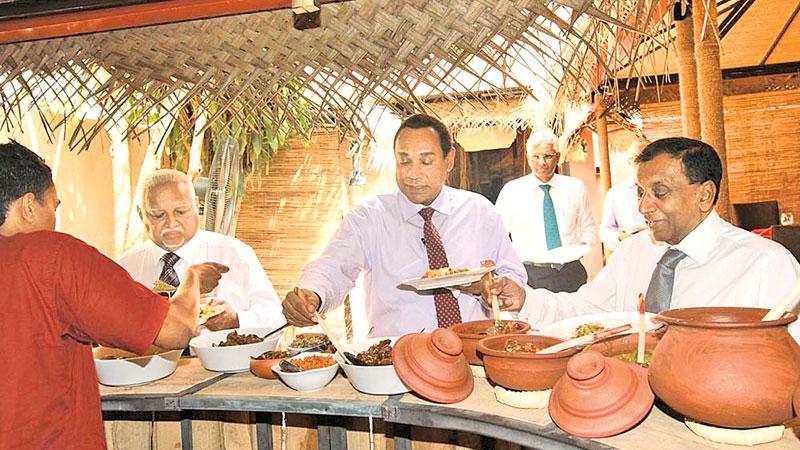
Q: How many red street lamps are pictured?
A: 0